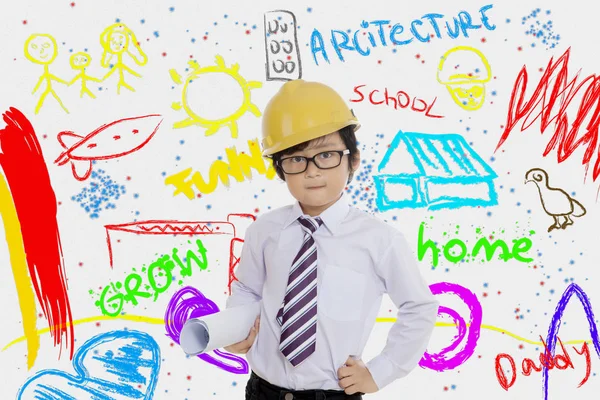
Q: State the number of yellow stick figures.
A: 3